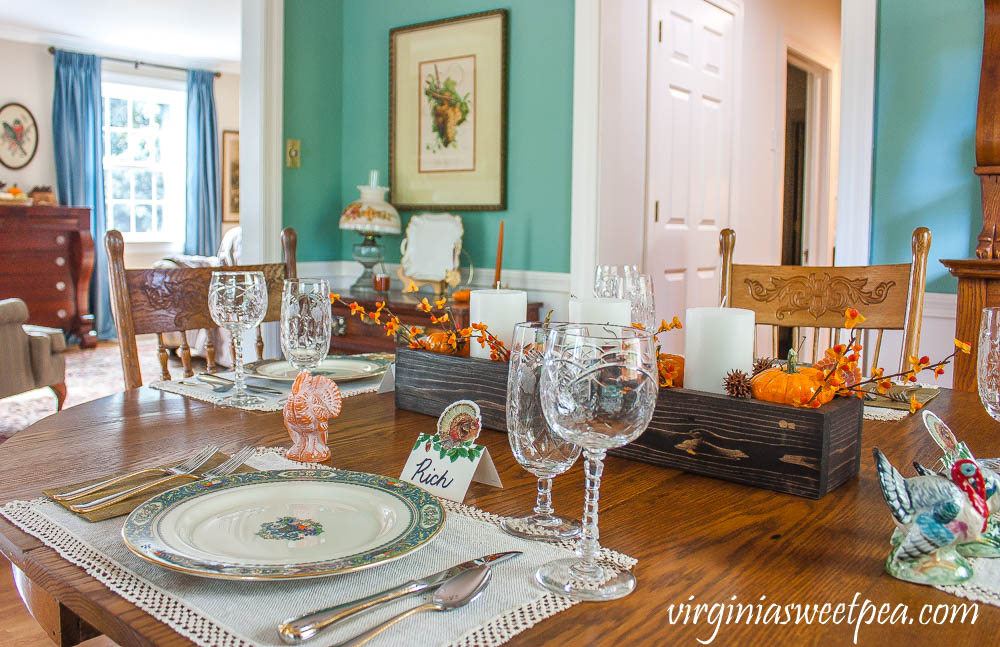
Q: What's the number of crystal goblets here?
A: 7